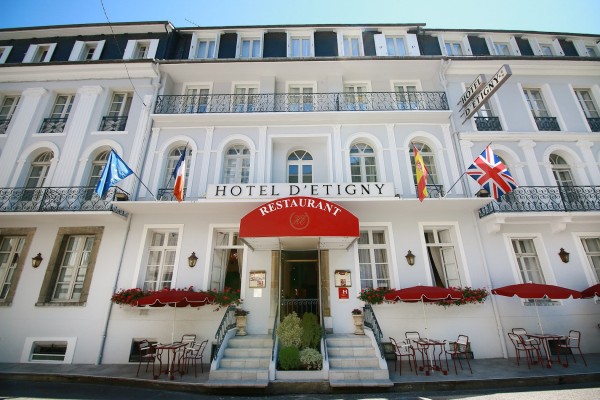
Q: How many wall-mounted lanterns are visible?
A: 4